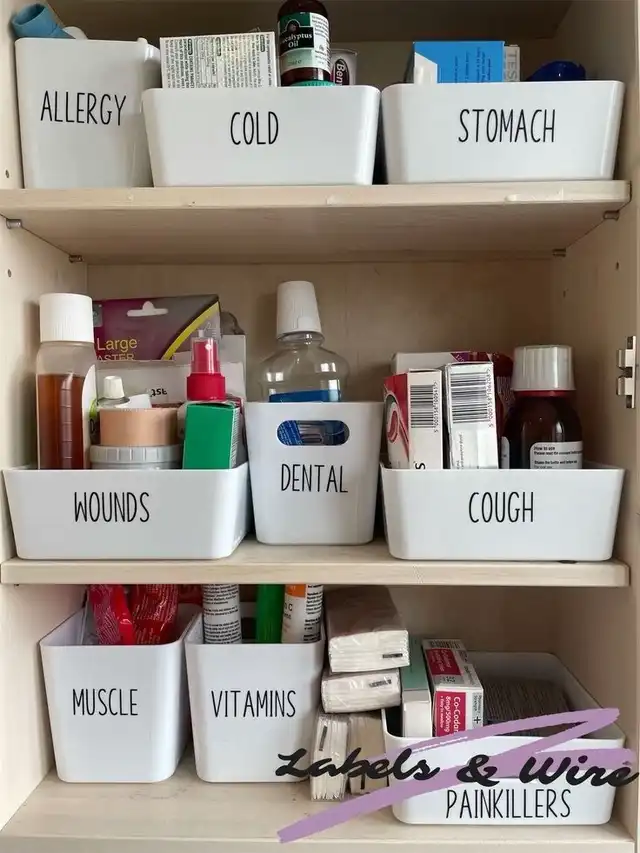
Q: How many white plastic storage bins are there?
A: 9